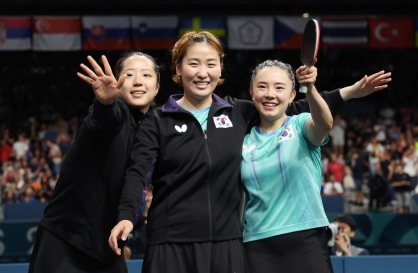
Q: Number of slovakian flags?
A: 1